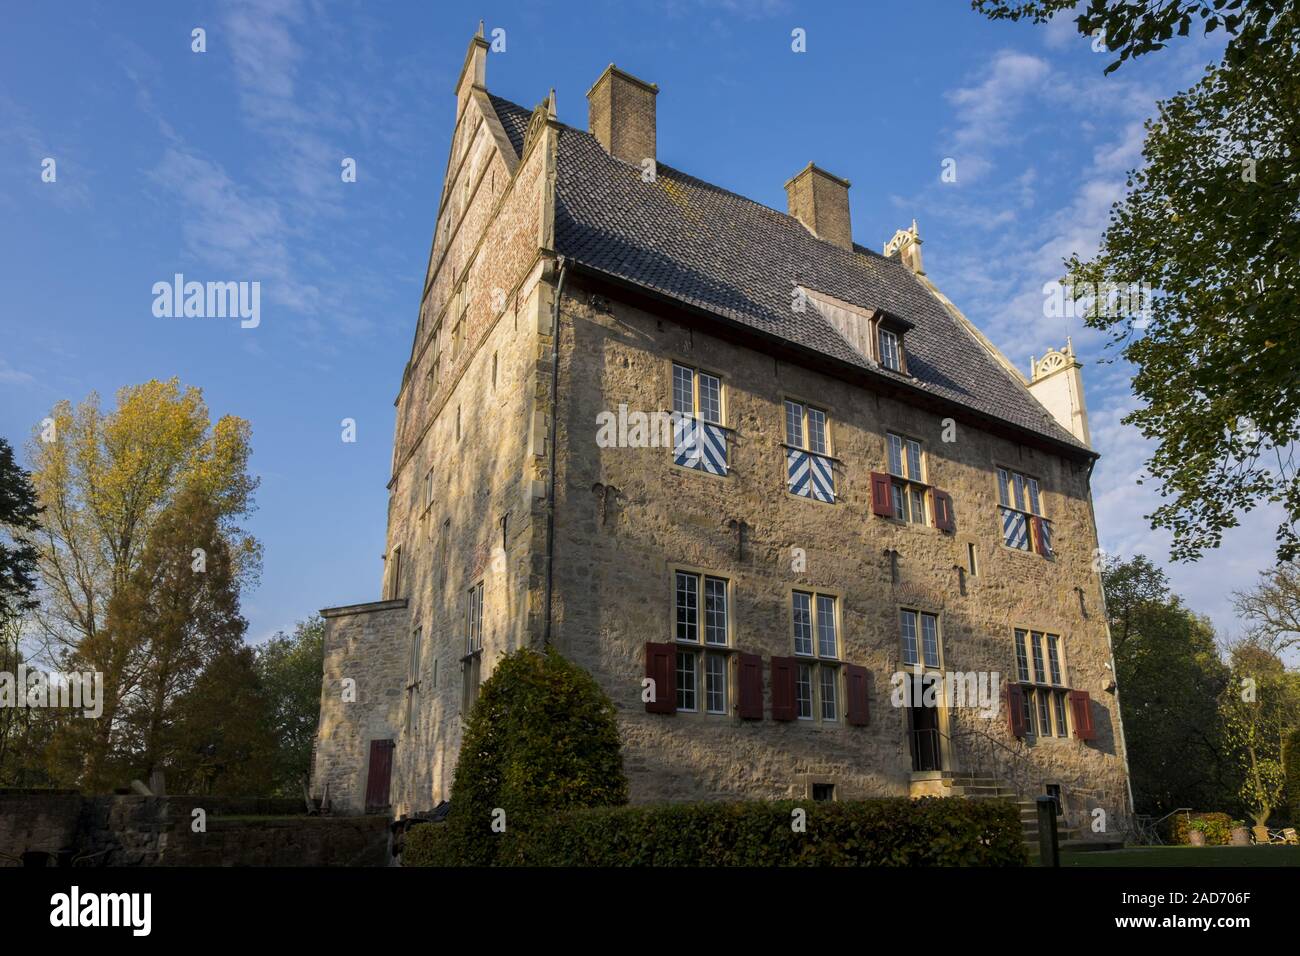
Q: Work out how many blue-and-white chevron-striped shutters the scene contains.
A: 6